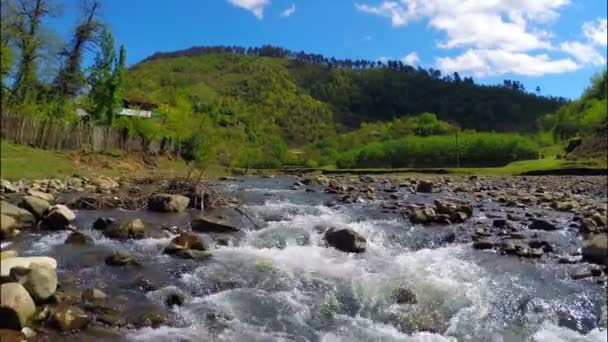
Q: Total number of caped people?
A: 0